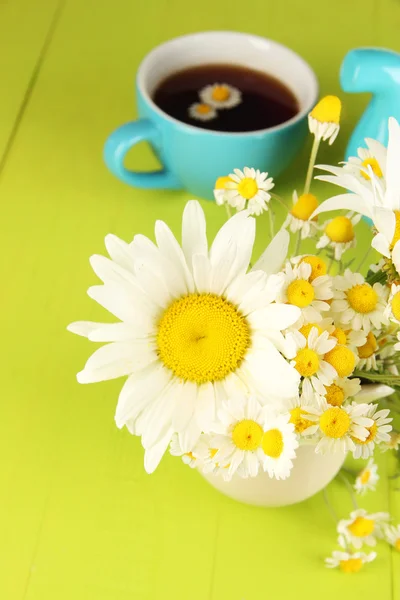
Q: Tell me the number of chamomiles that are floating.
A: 2